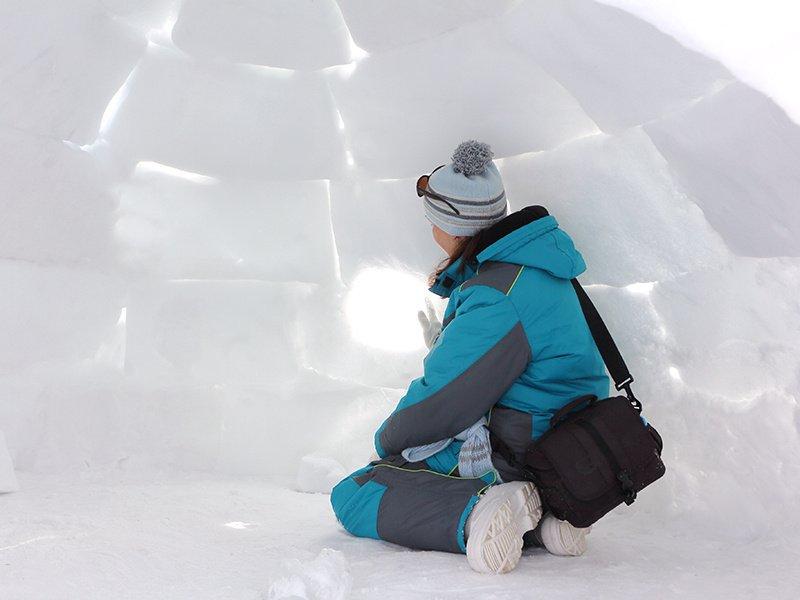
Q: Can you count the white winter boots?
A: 2